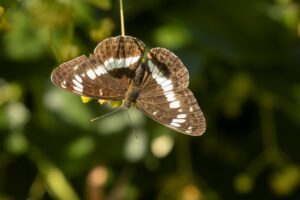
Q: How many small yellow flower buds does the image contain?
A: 3